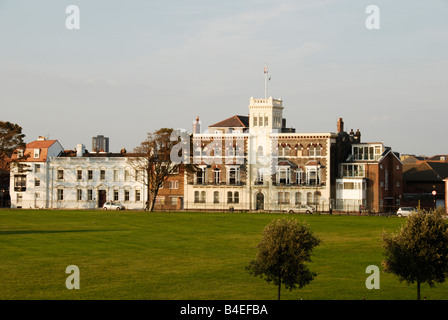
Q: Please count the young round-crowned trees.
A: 2